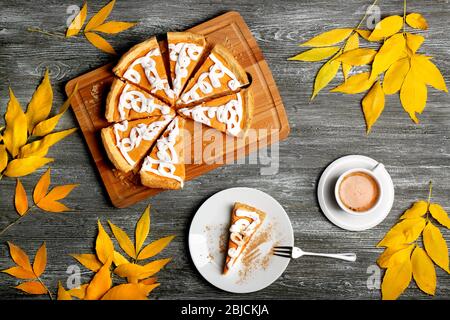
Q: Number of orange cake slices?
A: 8